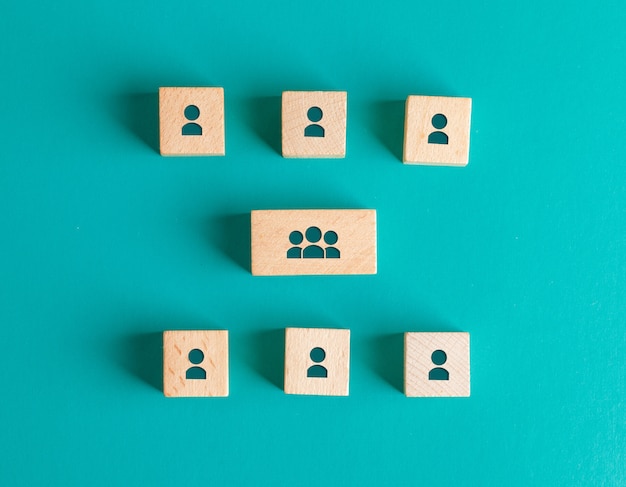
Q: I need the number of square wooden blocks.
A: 6